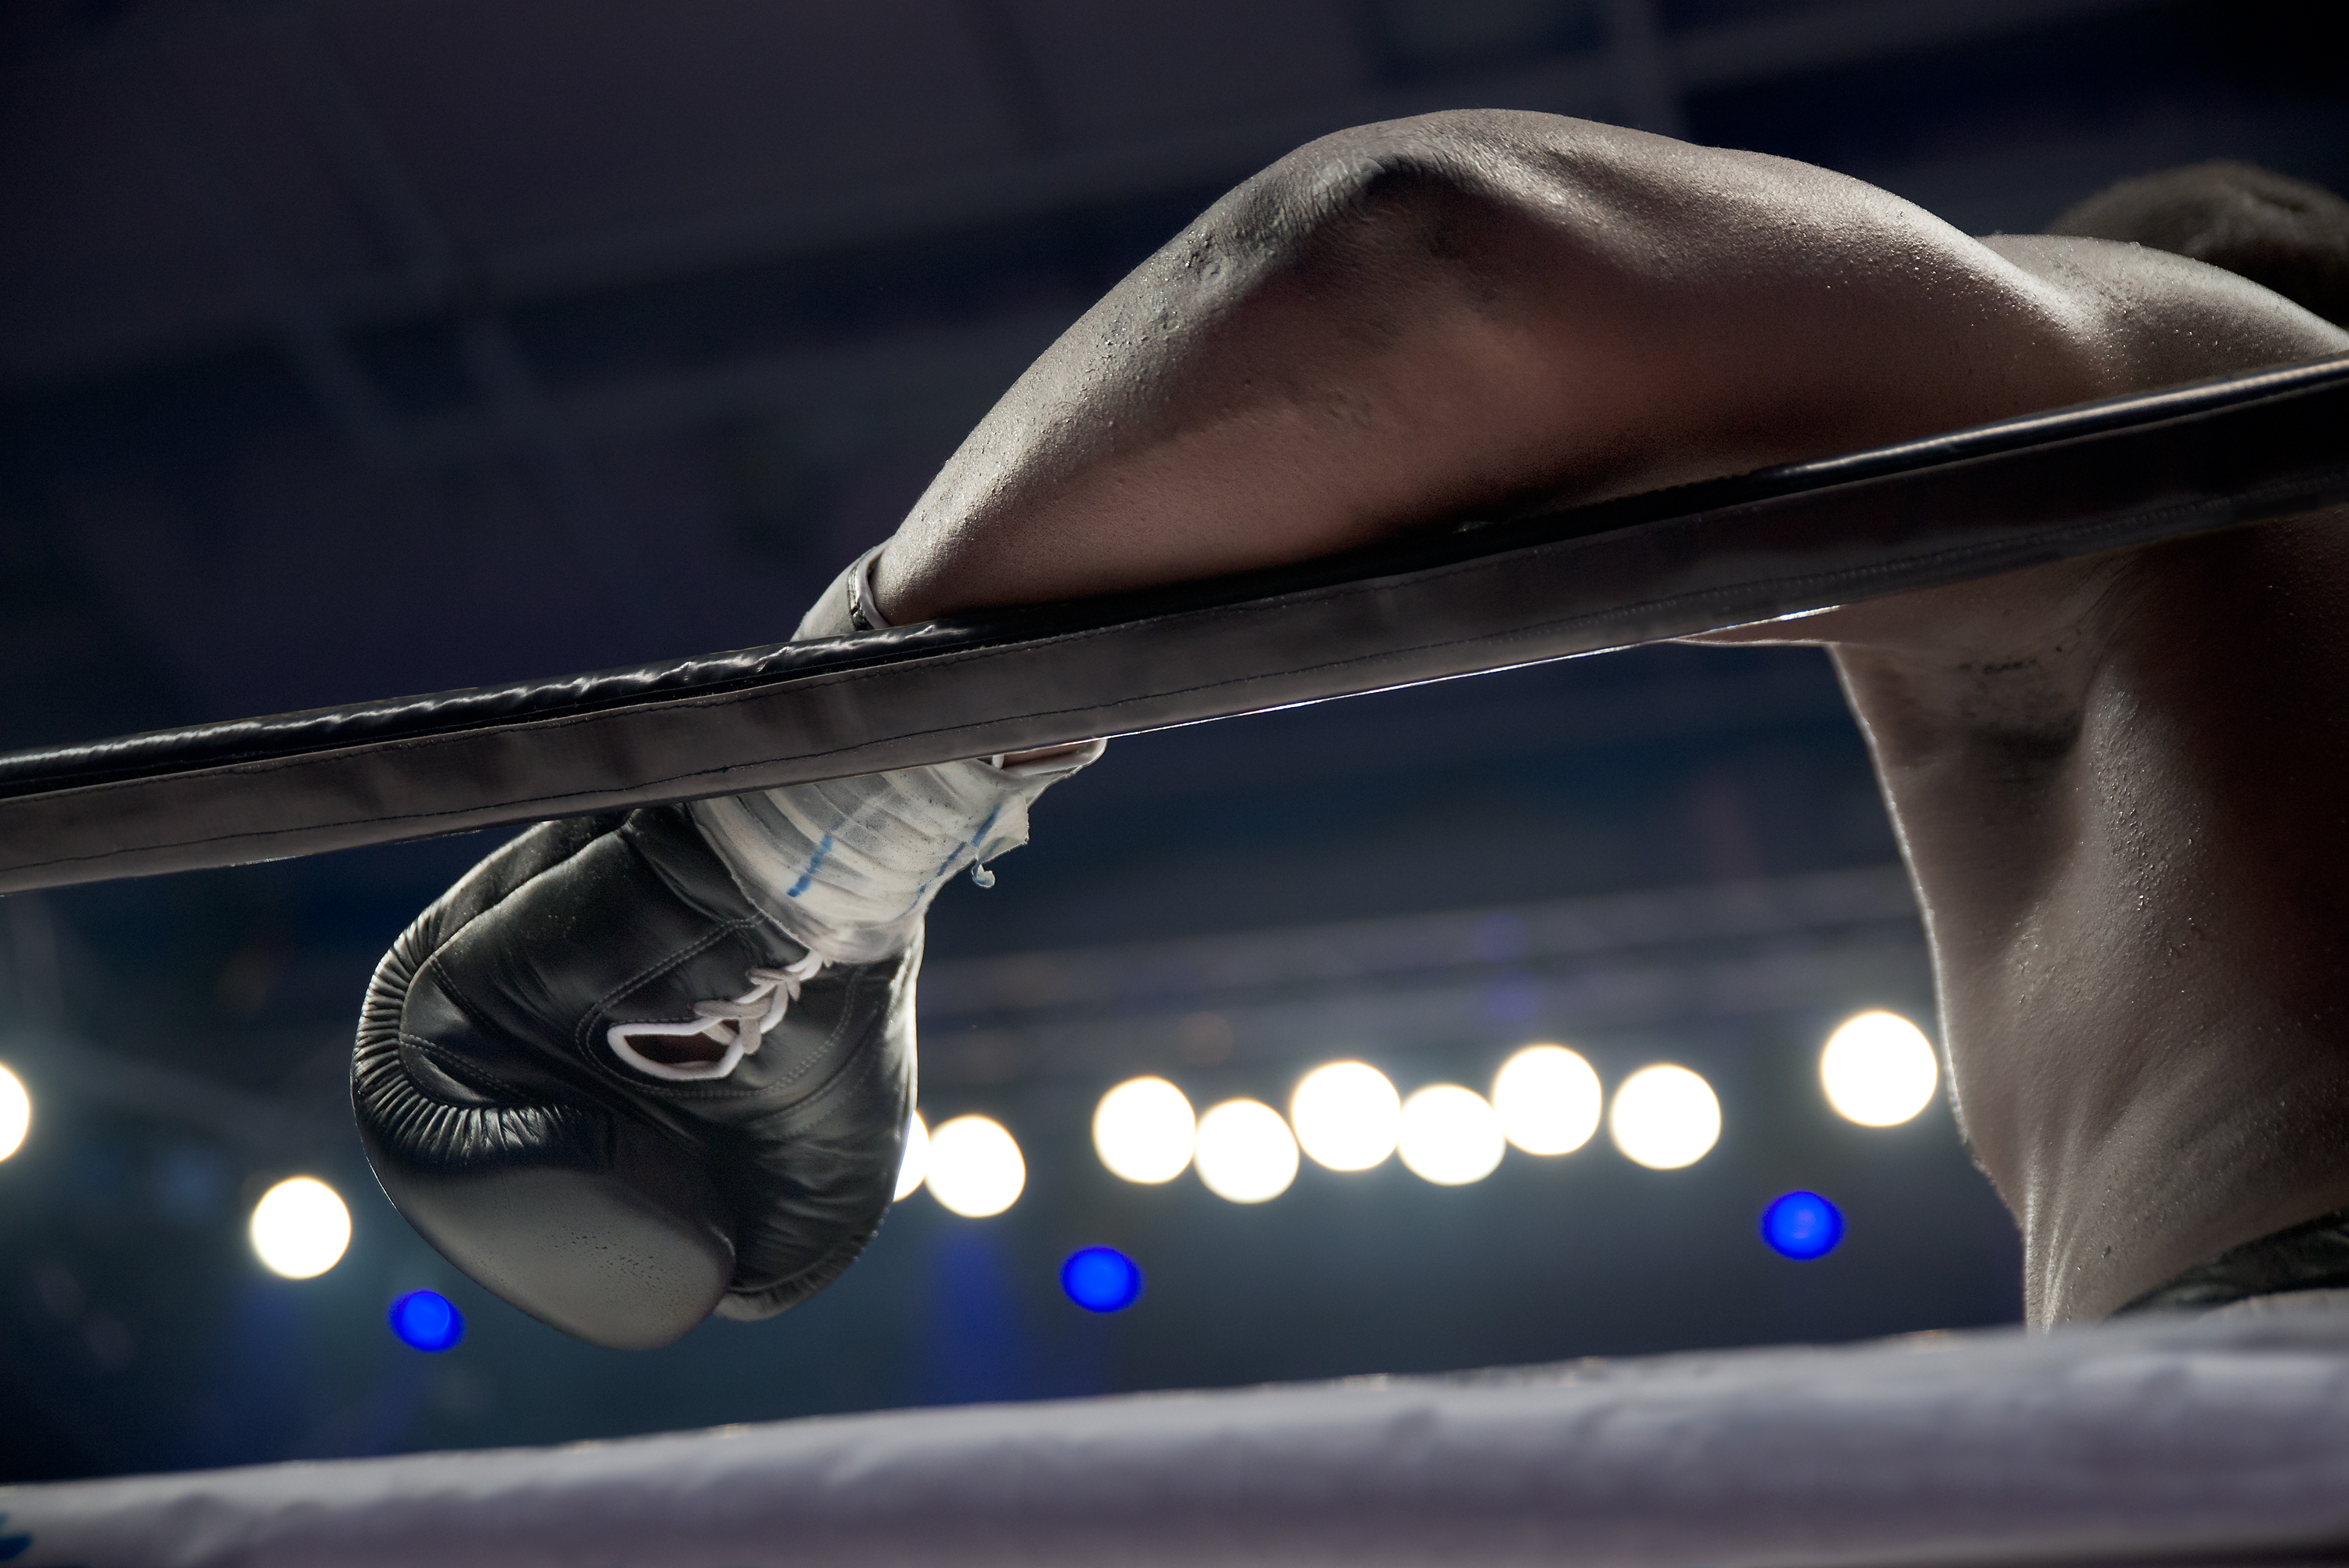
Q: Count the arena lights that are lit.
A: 14